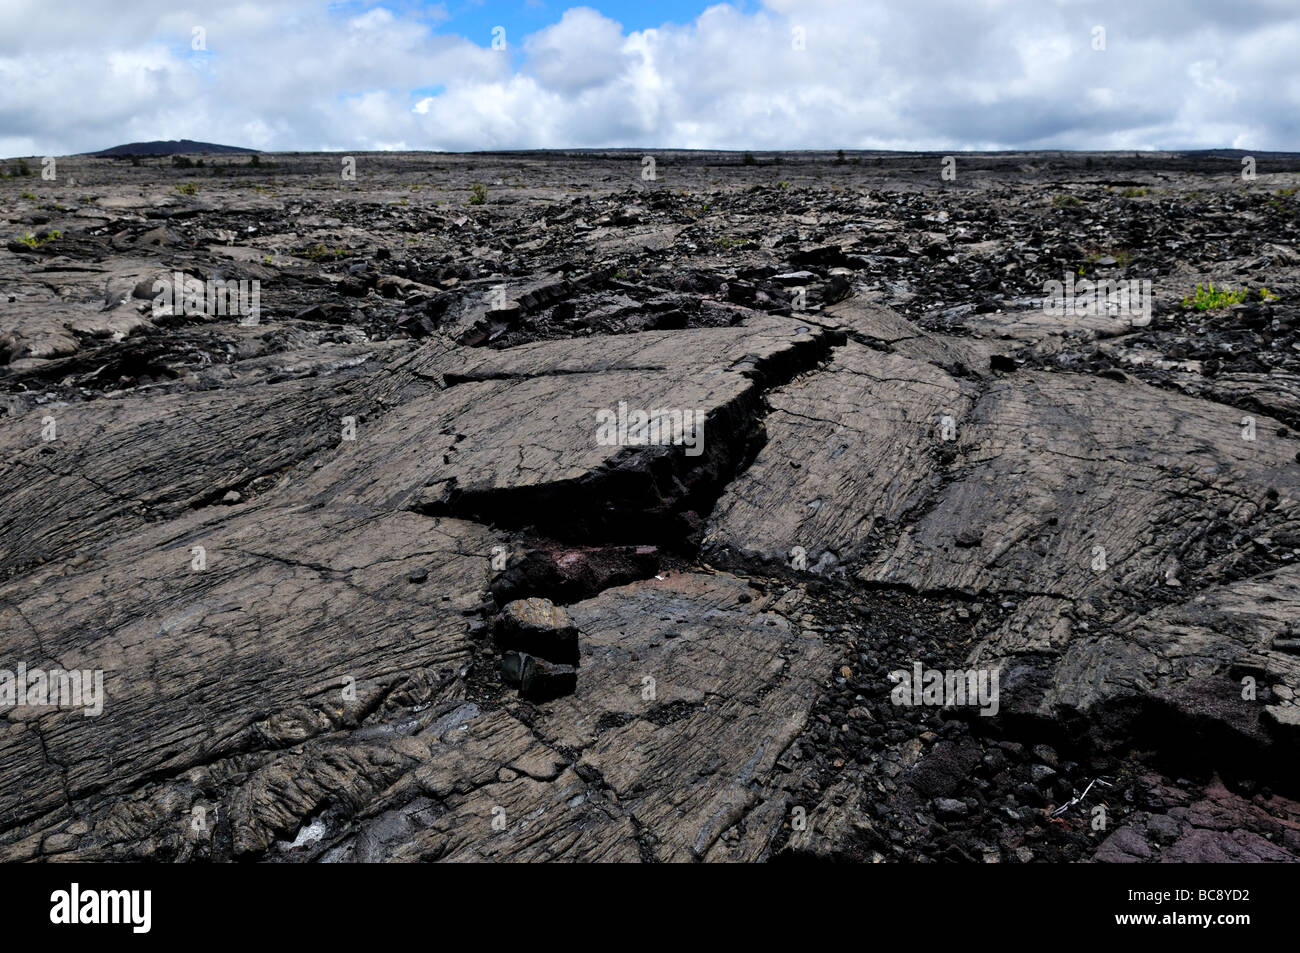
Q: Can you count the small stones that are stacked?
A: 2